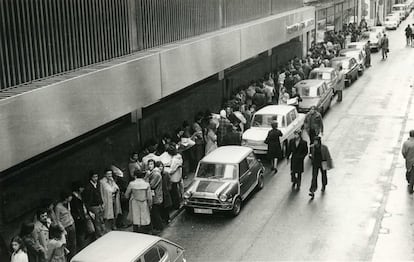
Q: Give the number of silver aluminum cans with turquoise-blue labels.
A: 0